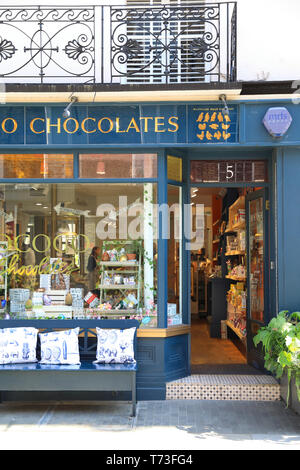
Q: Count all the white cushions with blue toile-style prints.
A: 3